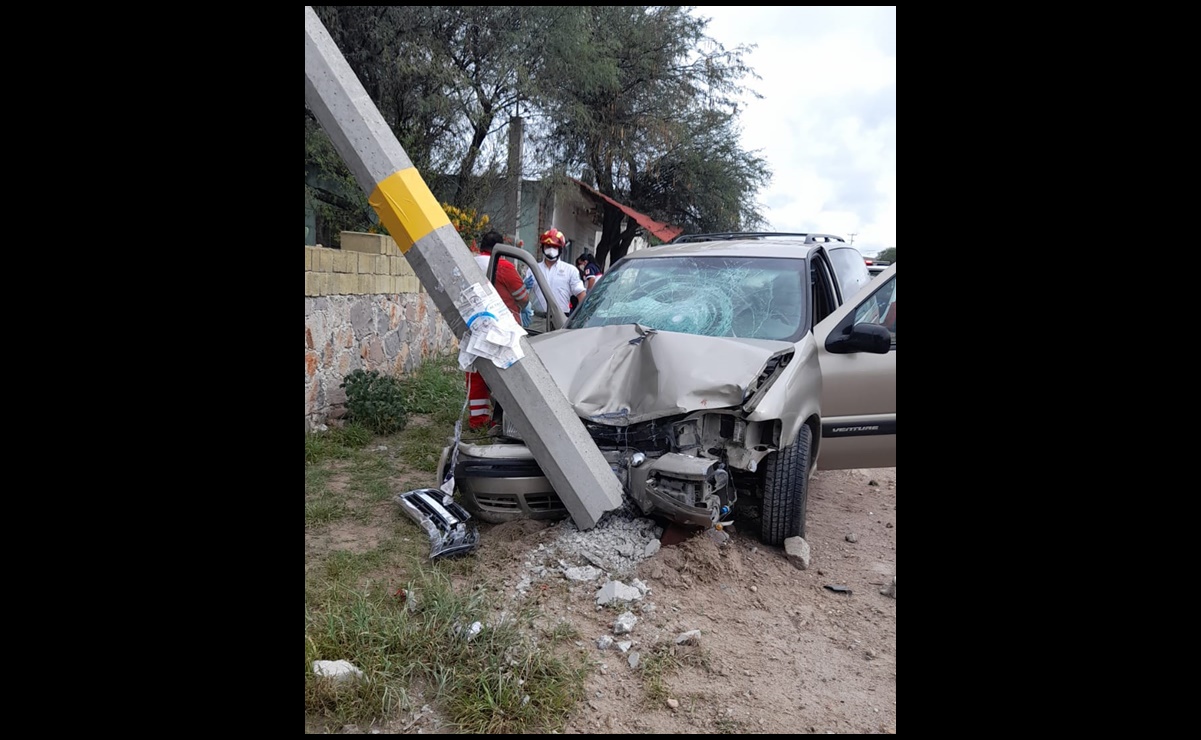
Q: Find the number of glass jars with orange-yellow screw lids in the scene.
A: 0